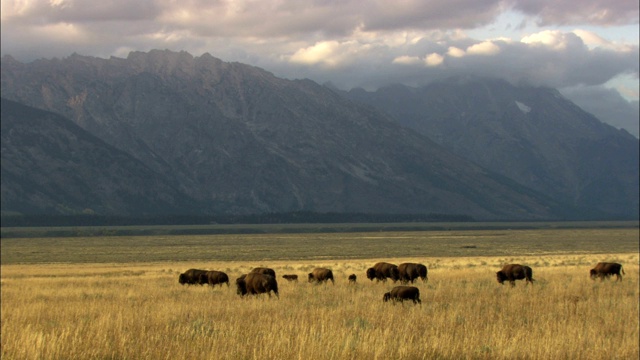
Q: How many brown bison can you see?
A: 12